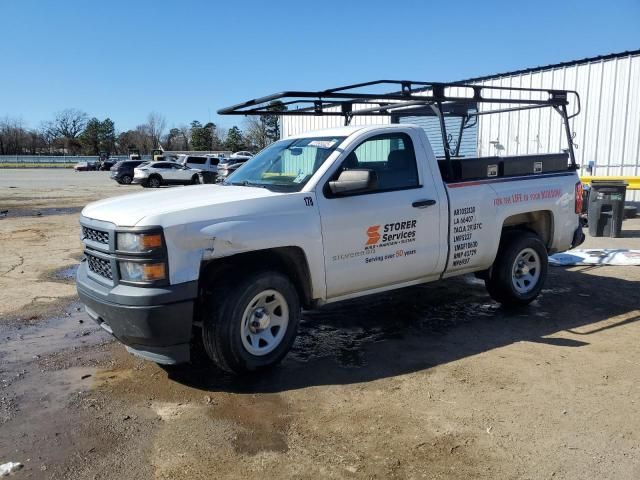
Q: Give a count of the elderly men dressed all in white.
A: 0